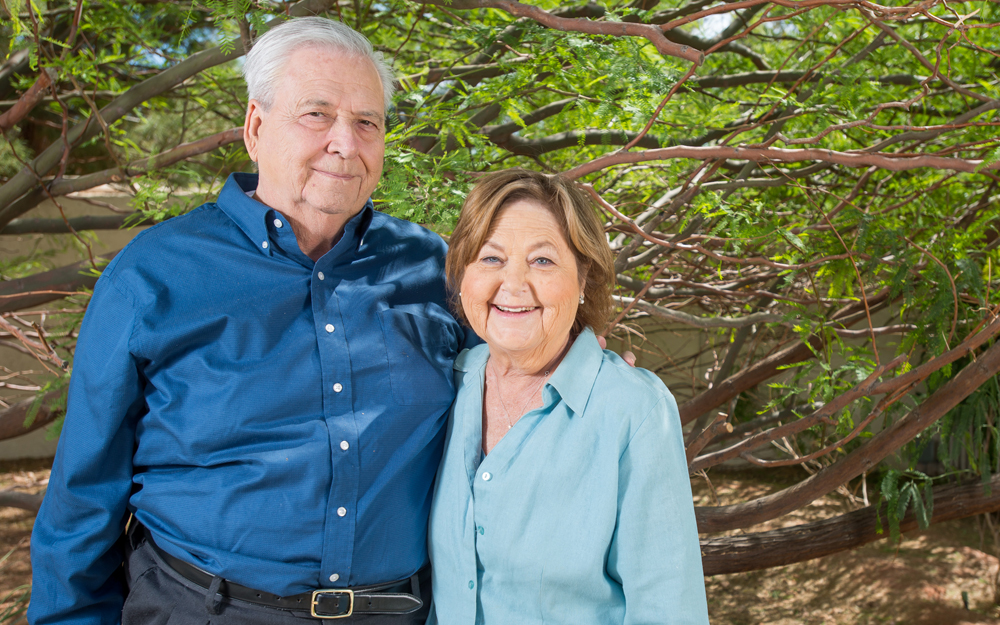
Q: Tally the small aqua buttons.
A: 2